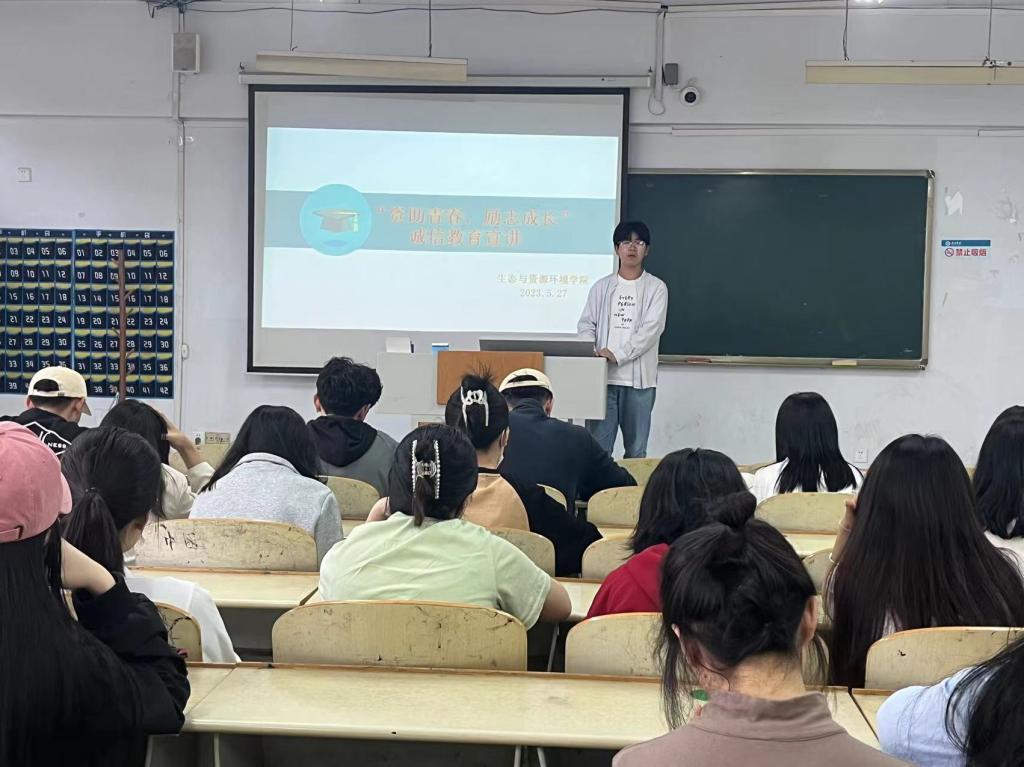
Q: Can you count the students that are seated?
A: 15